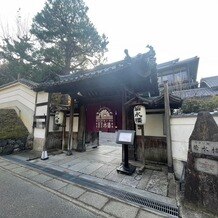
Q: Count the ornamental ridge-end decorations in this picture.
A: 2